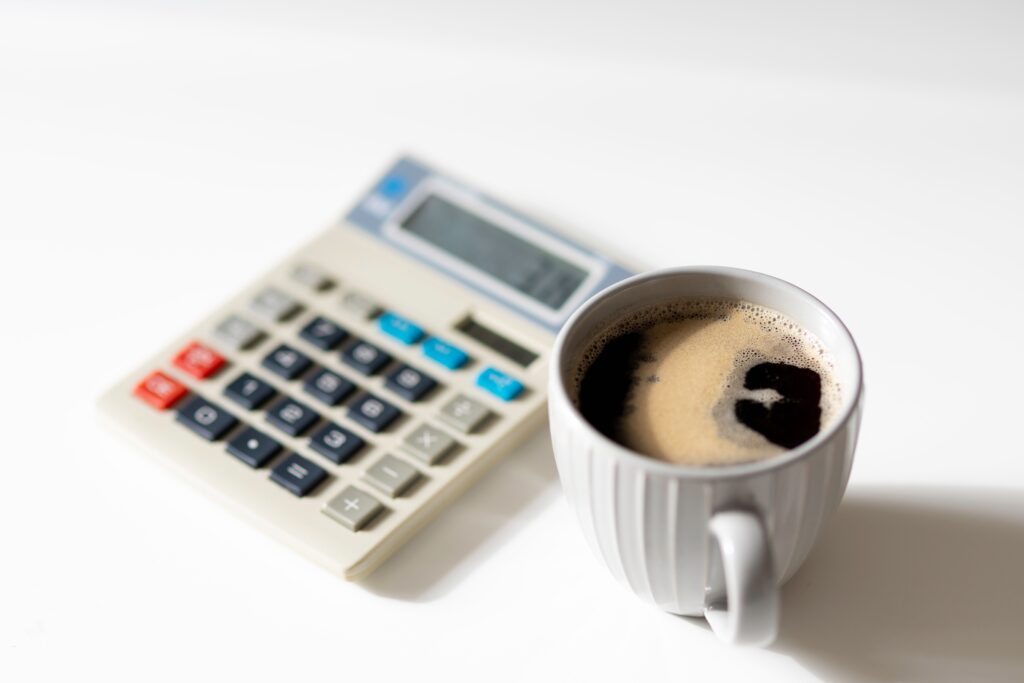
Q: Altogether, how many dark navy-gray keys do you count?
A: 12